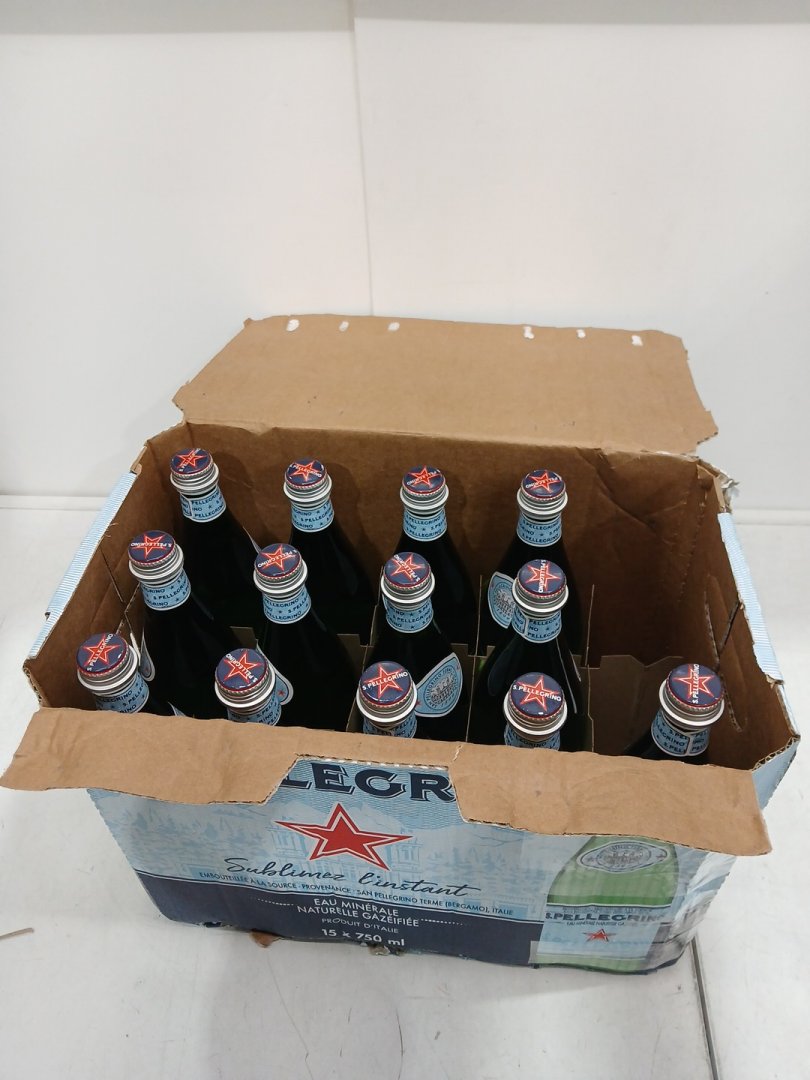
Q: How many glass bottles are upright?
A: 13